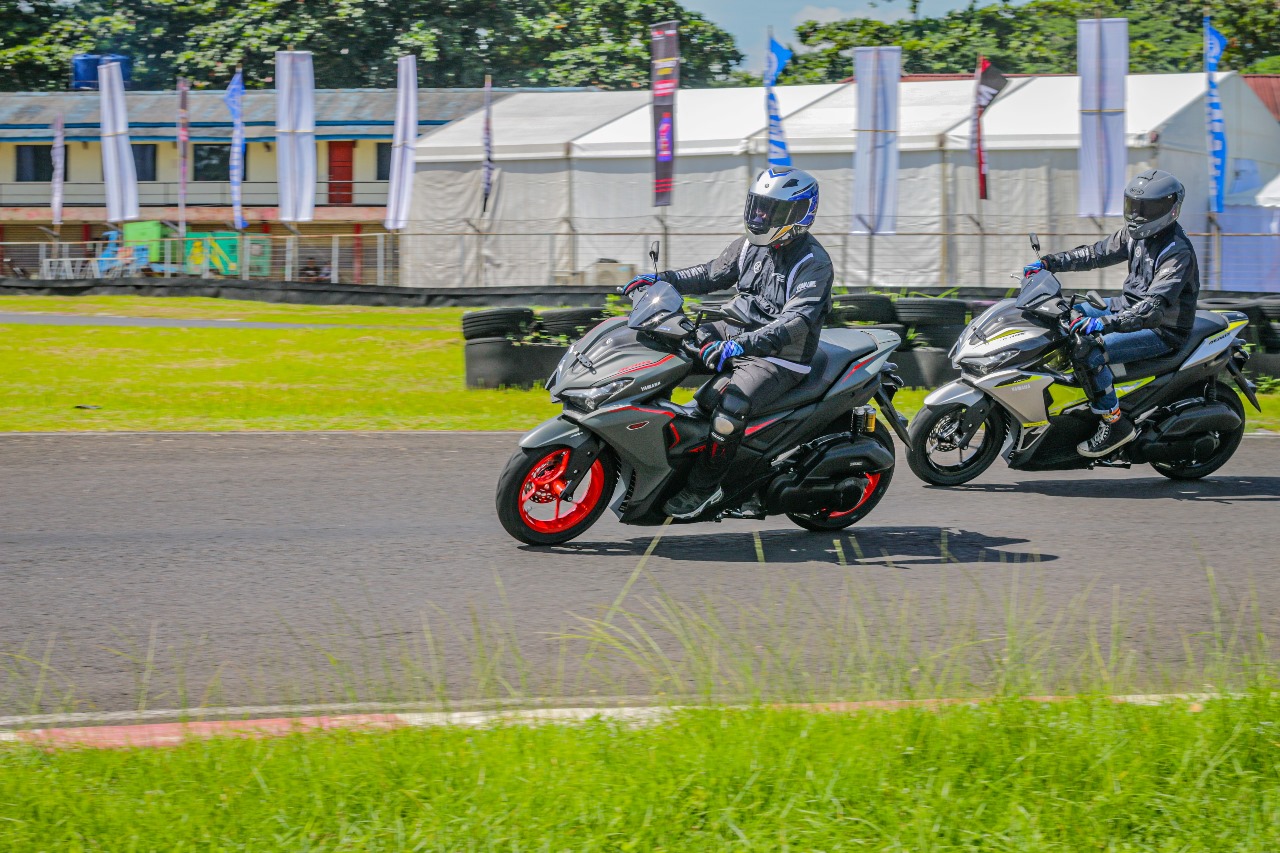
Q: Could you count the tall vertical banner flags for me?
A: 13